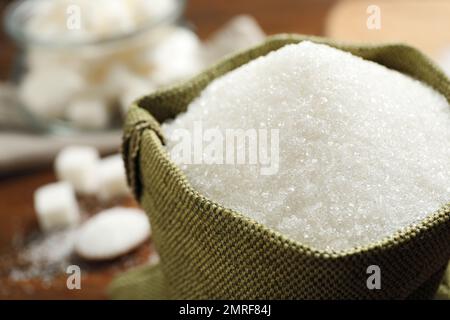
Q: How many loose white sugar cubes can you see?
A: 3